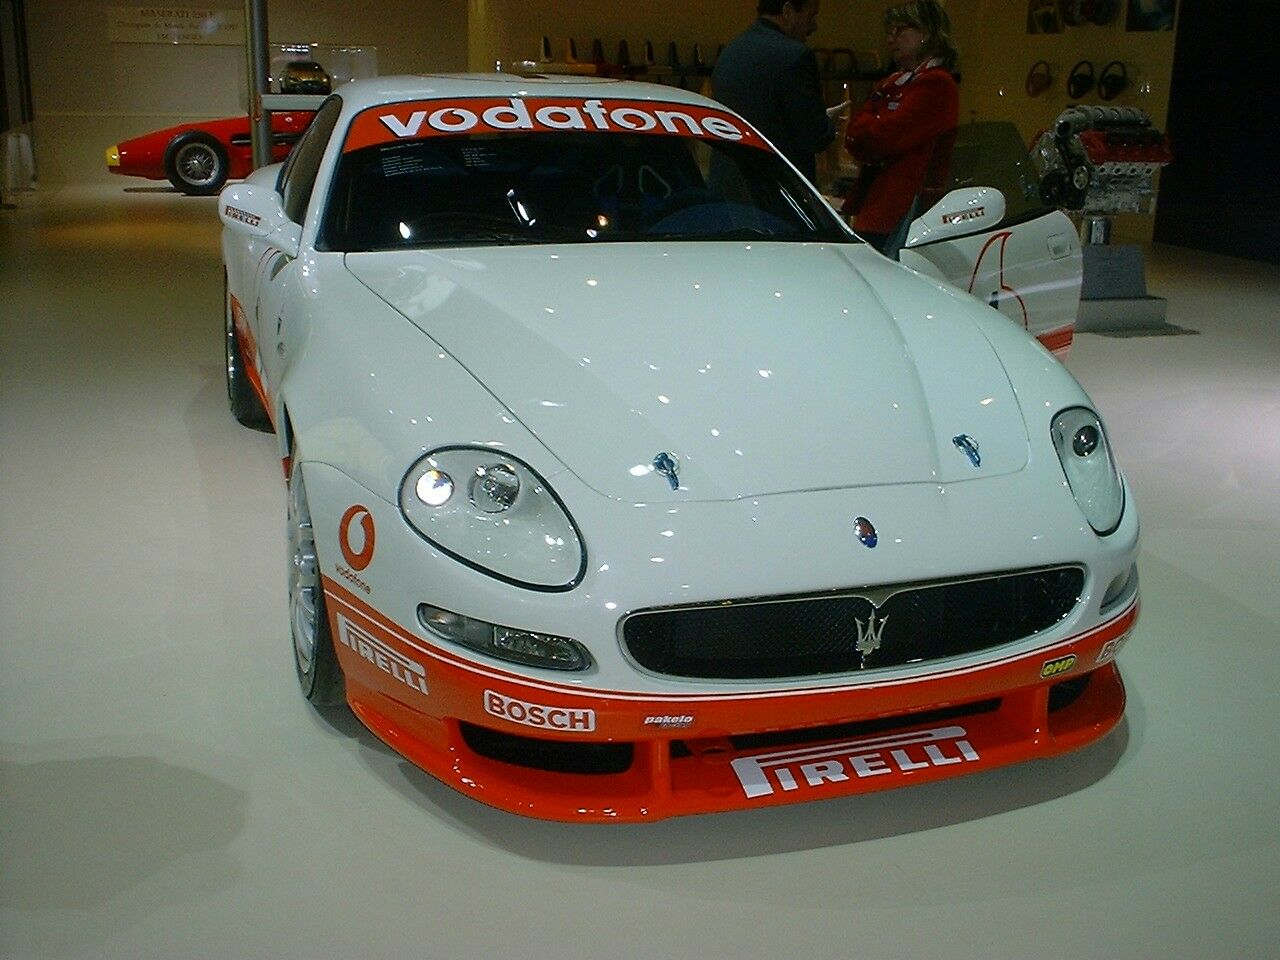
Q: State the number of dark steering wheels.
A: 2